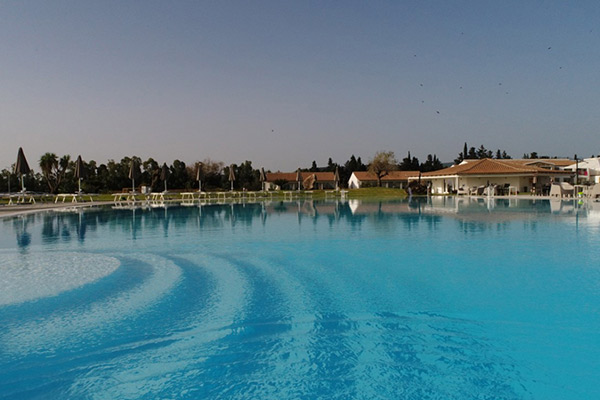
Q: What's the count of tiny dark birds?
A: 12